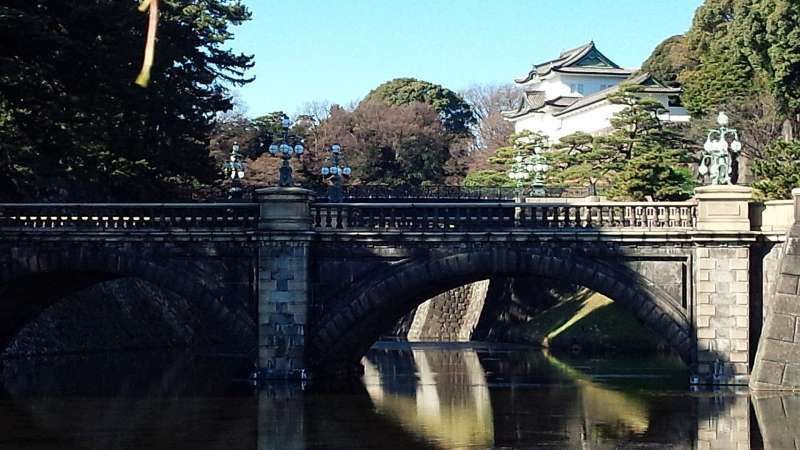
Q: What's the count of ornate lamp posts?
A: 6